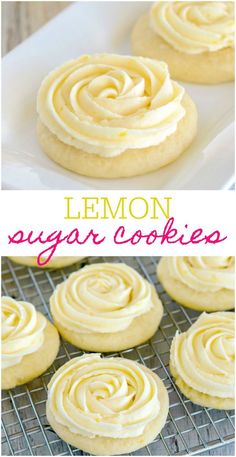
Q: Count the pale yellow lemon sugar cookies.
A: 8